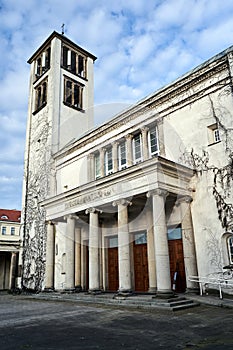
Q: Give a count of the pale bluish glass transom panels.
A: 3